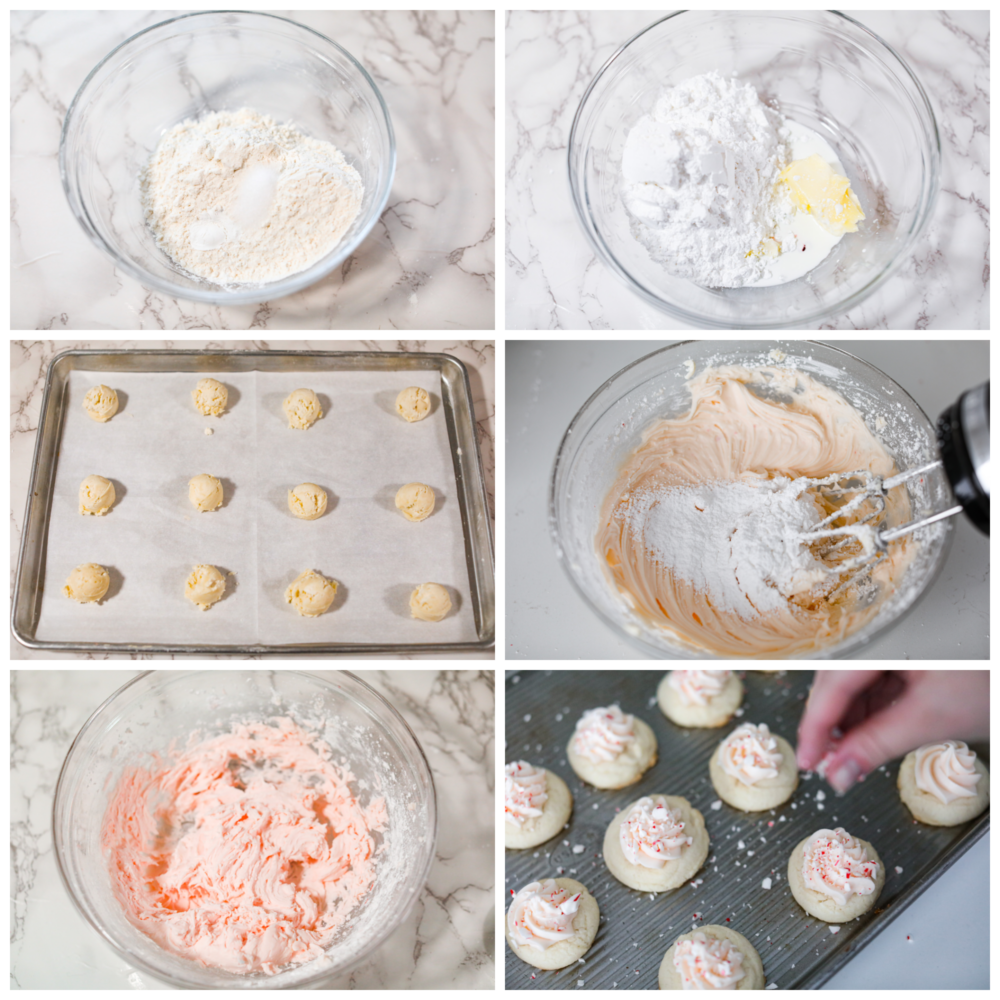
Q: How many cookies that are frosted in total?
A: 9